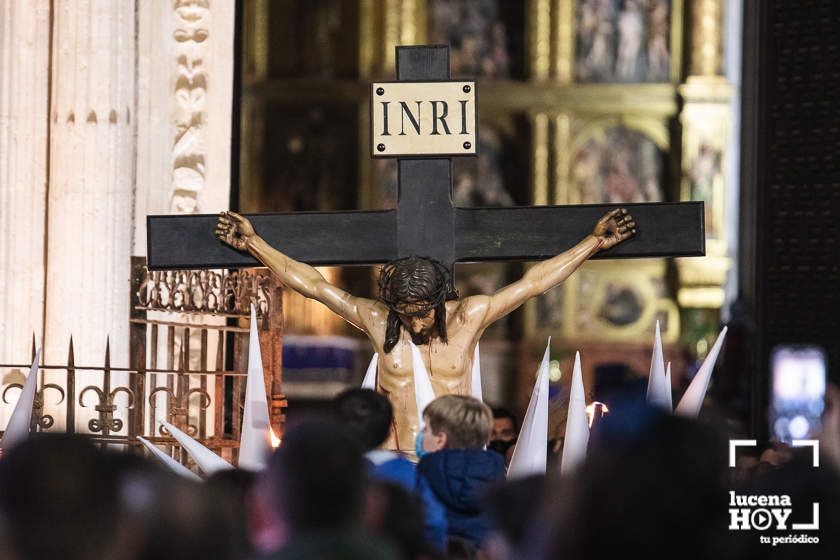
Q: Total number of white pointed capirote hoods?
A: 12